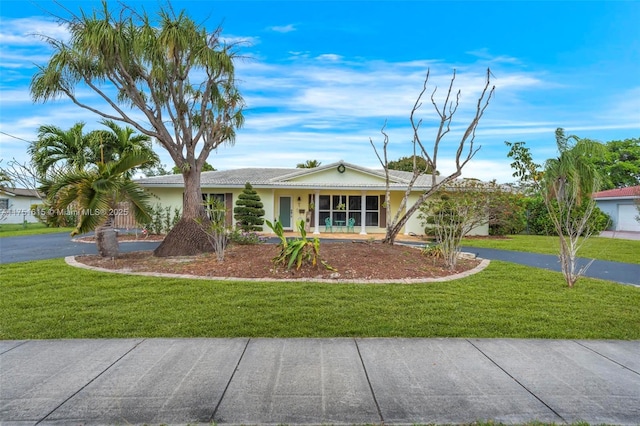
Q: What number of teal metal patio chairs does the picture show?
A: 2